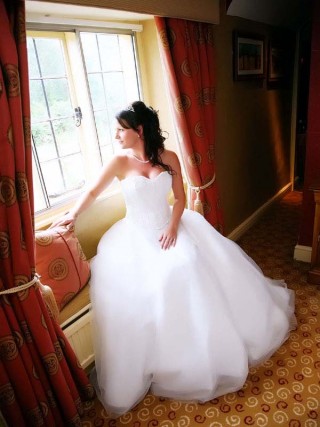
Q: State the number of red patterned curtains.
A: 2